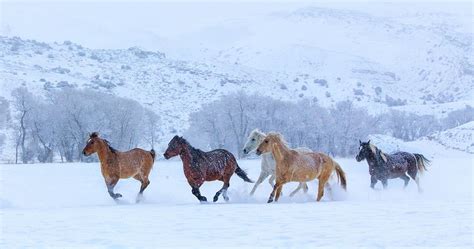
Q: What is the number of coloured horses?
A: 4